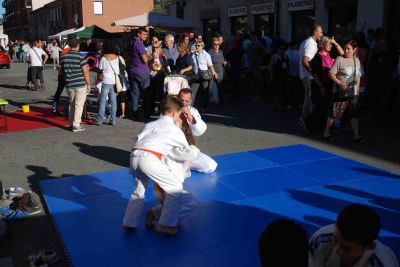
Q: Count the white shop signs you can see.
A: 3